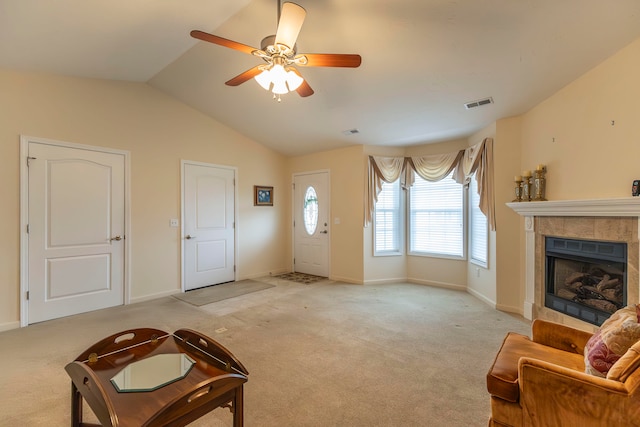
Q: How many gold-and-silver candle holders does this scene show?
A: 3